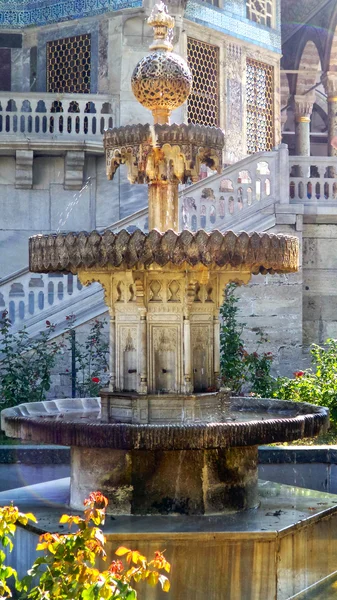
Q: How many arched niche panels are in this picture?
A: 3